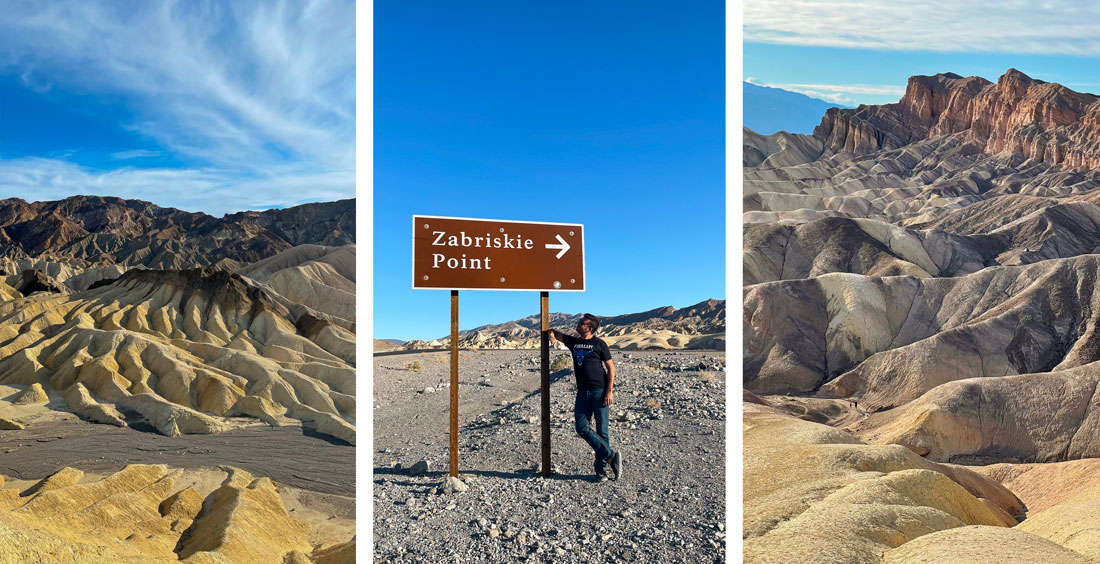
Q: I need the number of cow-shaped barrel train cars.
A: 0